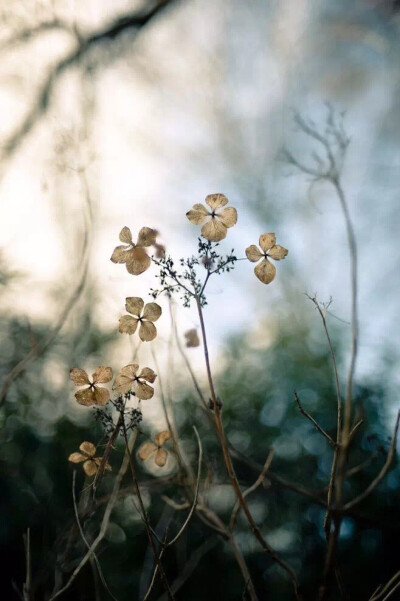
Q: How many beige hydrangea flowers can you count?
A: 8